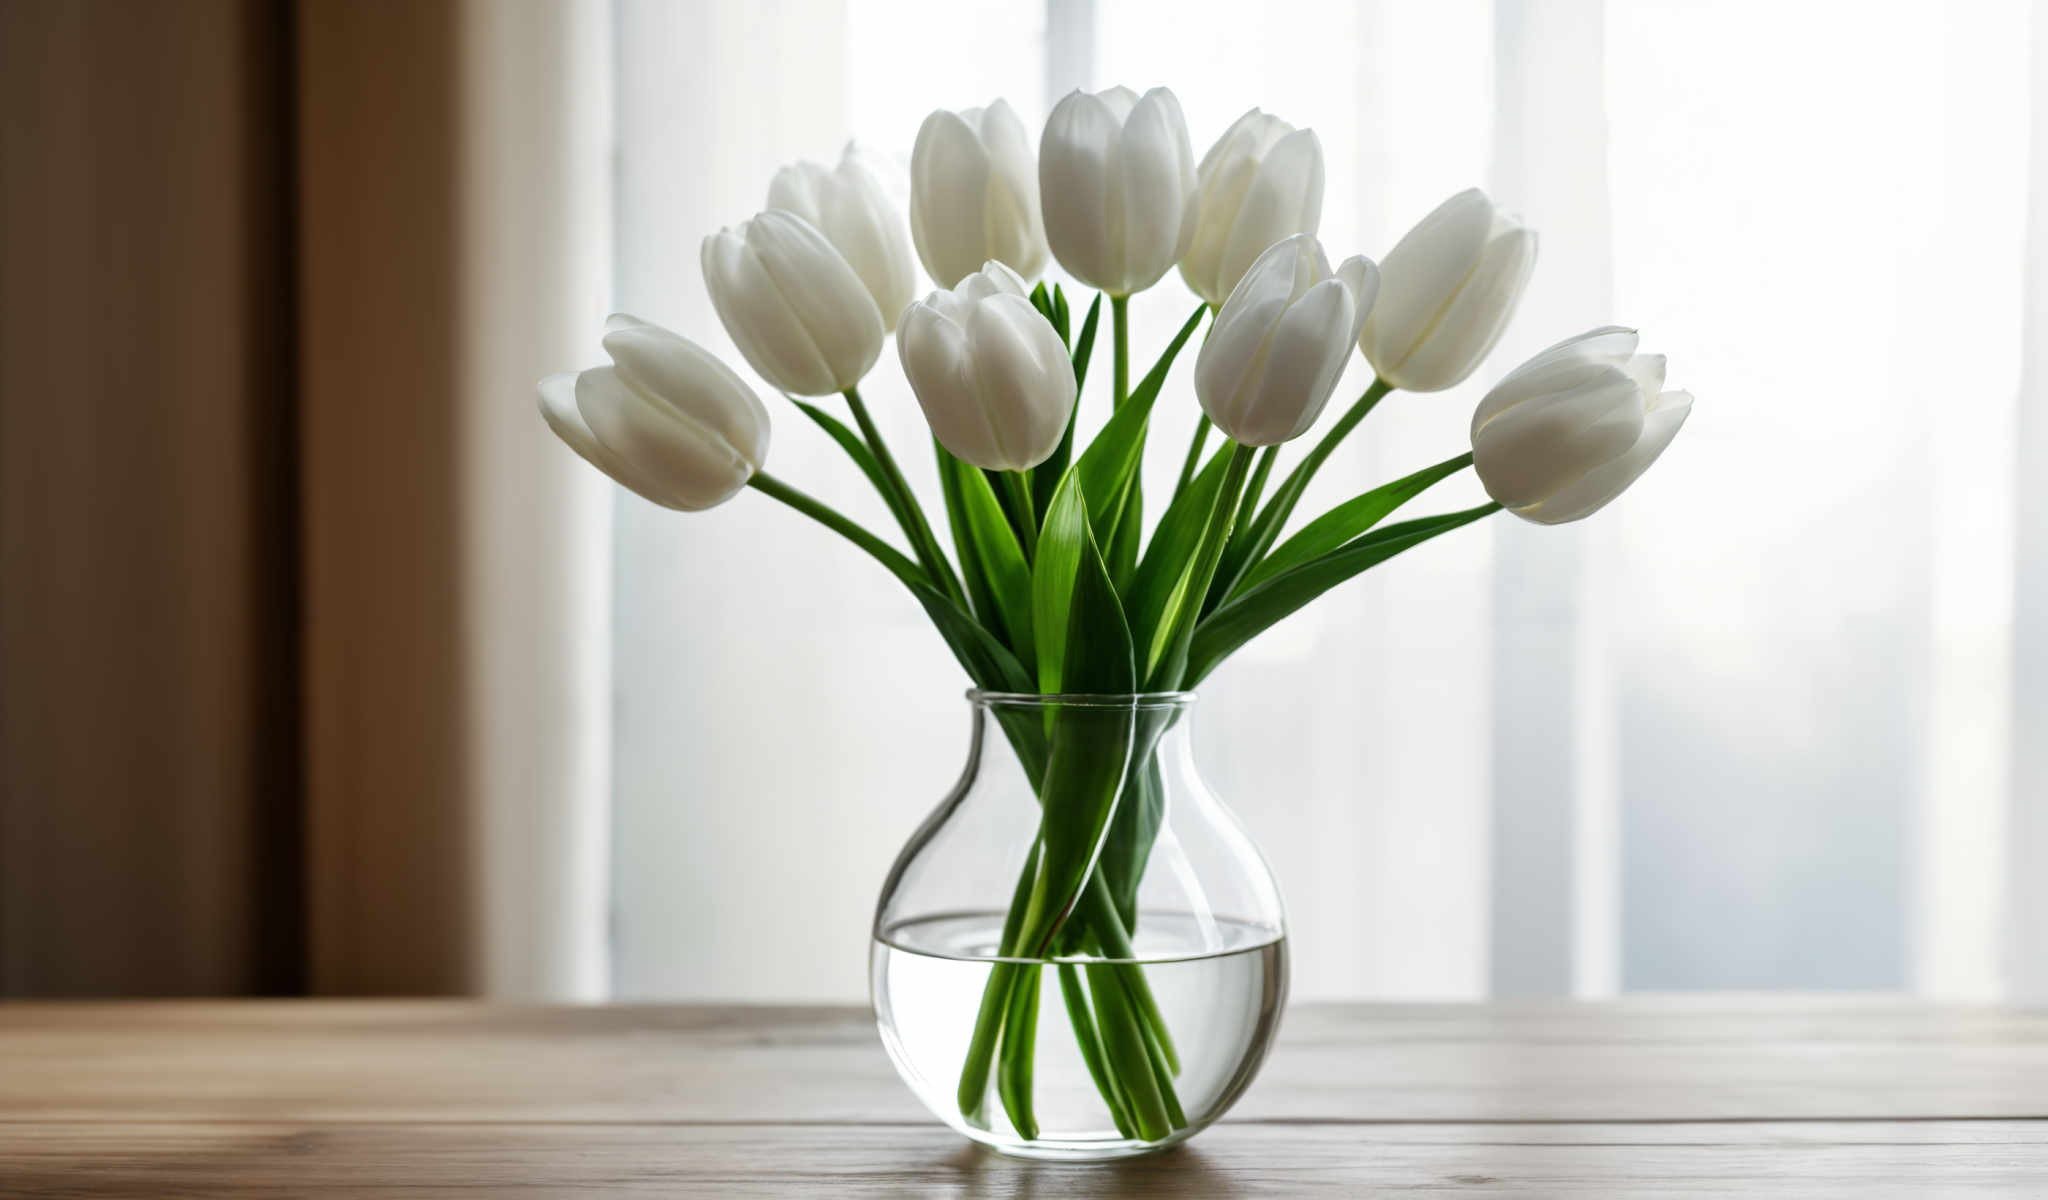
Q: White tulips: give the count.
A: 10